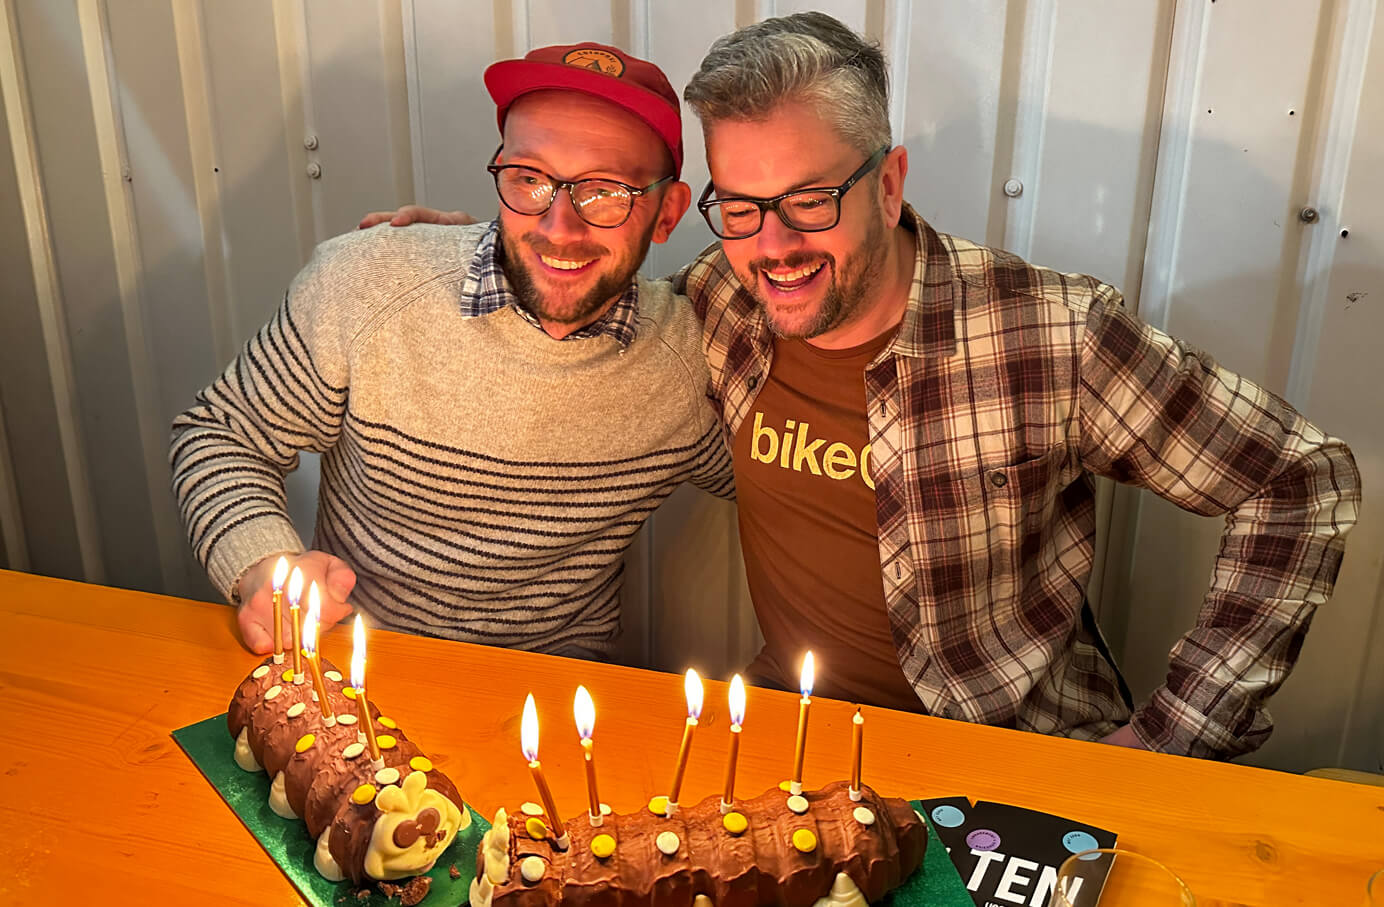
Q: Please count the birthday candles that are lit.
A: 11